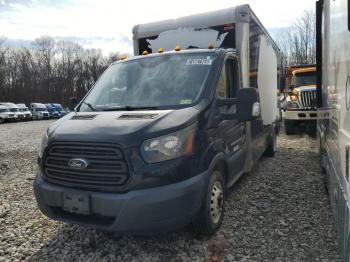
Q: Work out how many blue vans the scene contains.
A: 2